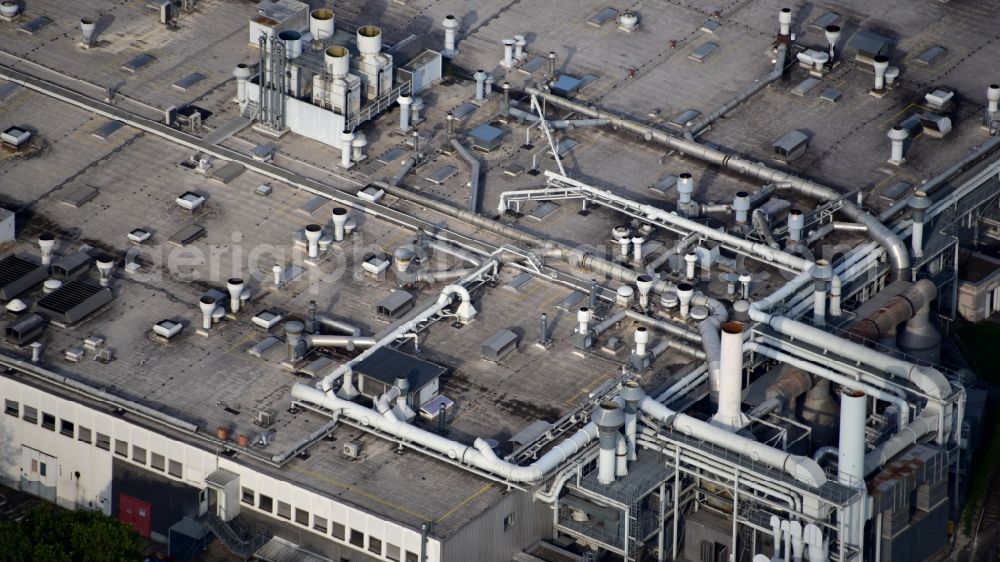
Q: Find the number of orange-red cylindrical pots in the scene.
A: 2